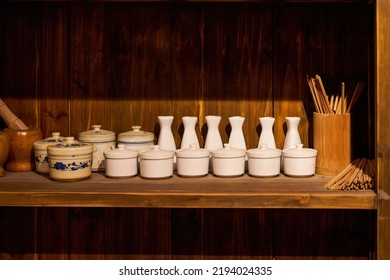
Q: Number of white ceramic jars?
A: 6